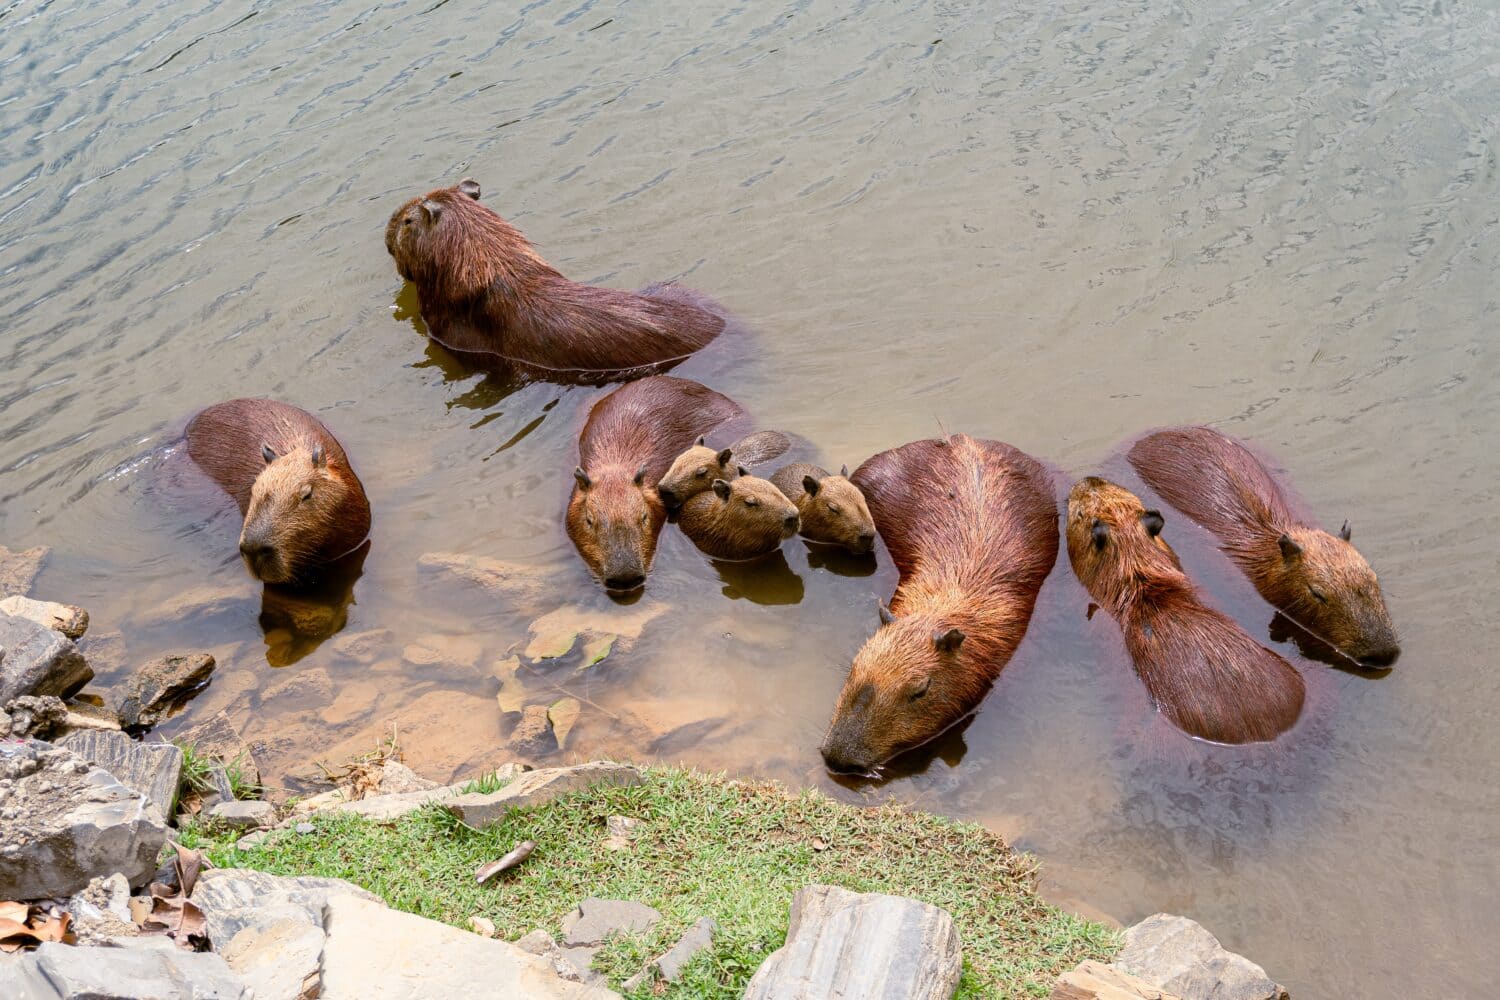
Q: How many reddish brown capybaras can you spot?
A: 6